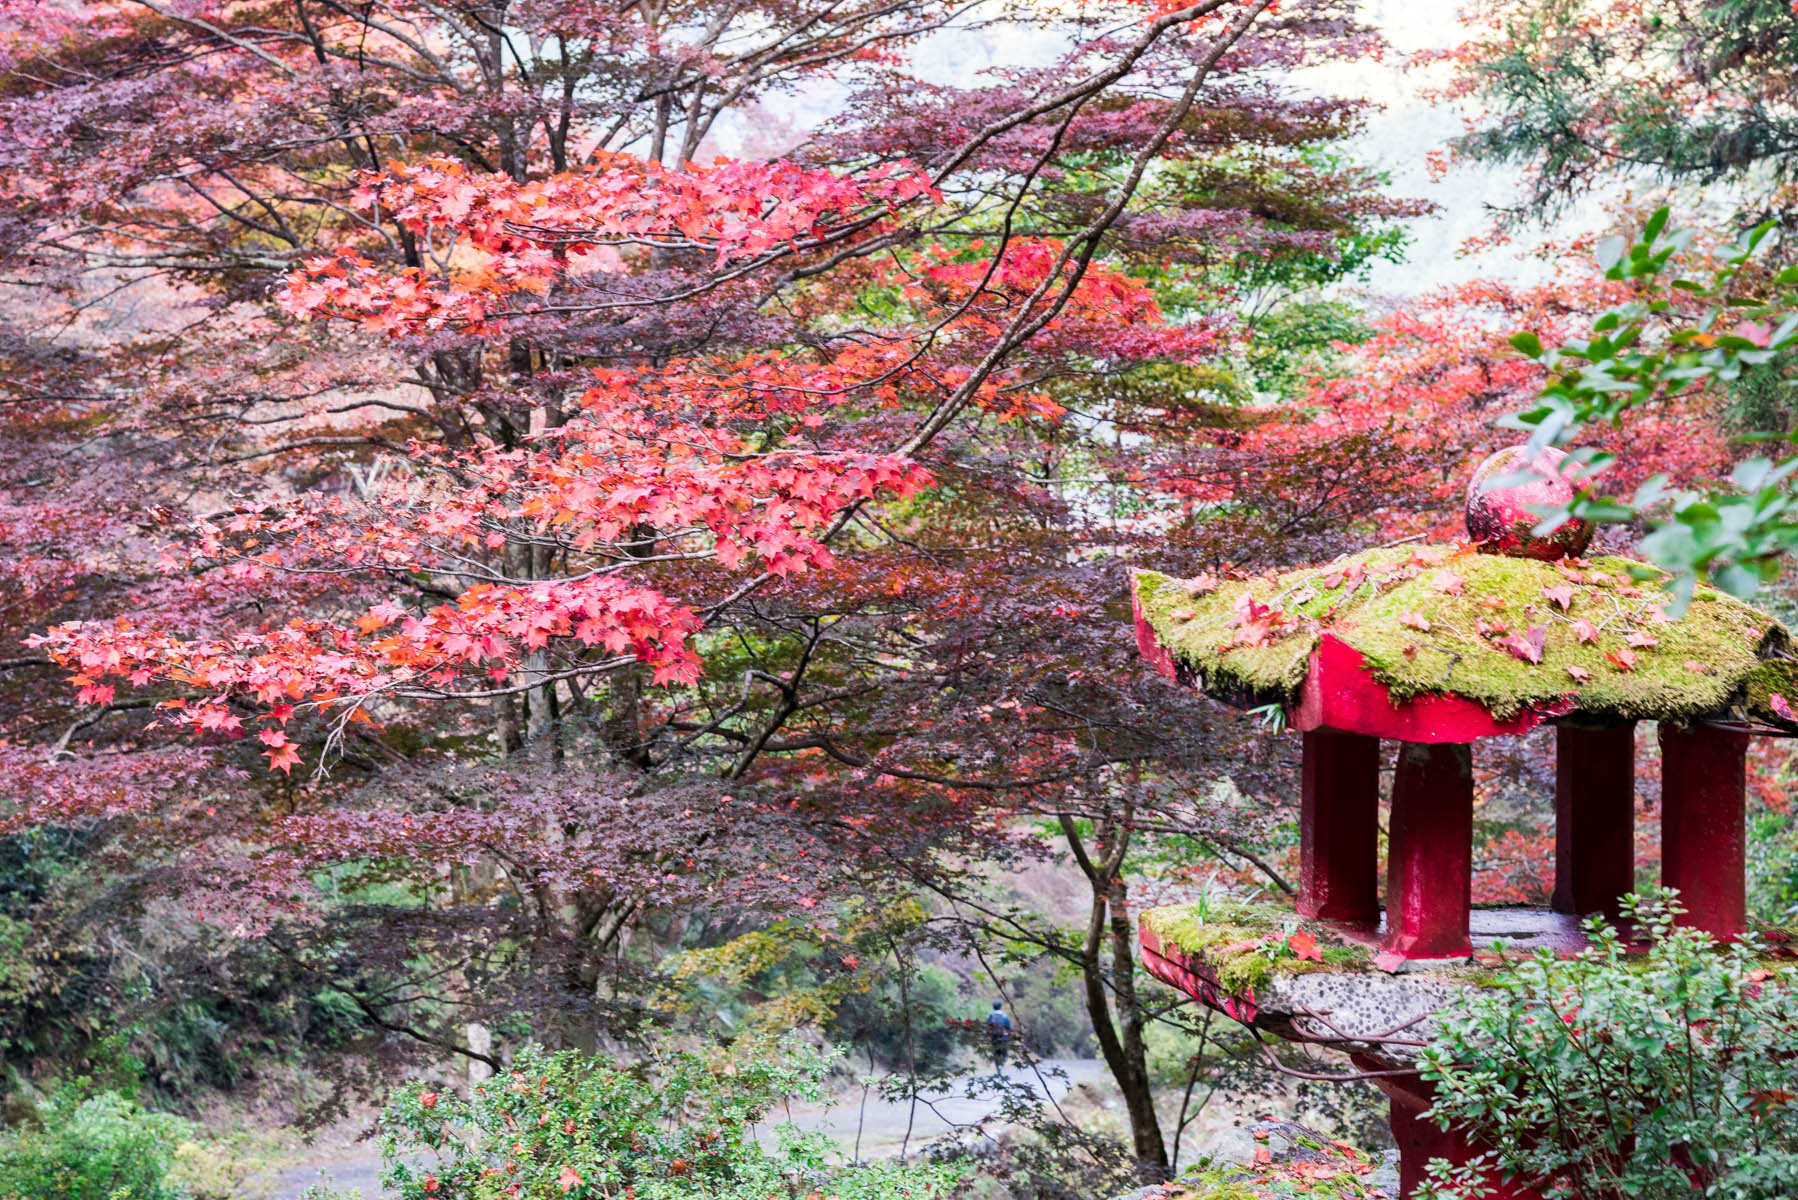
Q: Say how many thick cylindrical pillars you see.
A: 4